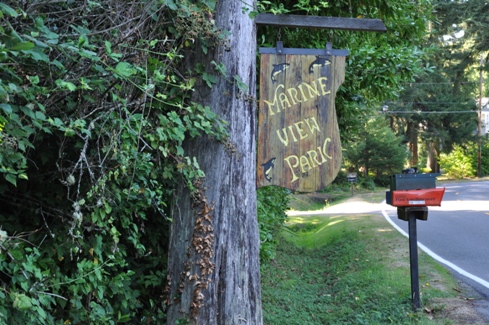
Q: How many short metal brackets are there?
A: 2